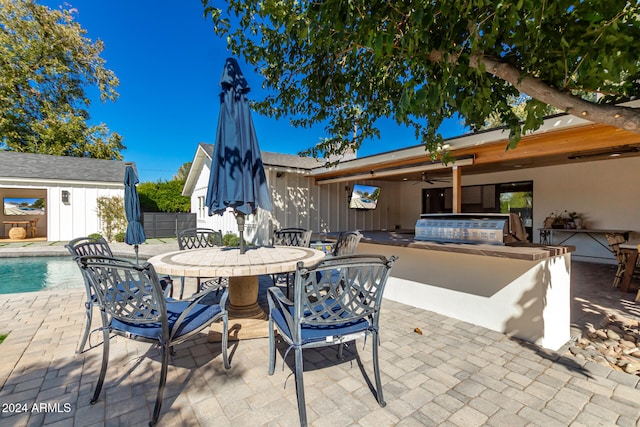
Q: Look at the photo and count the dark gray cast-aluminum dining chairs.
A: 6